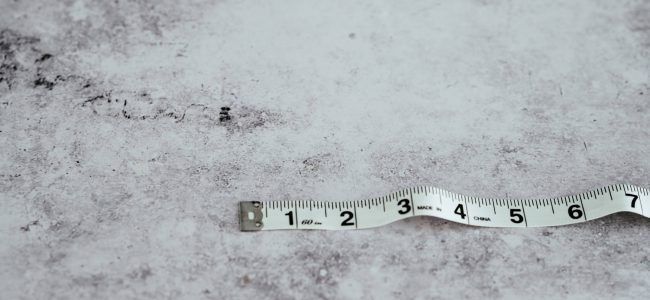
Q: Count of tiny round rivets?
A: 2